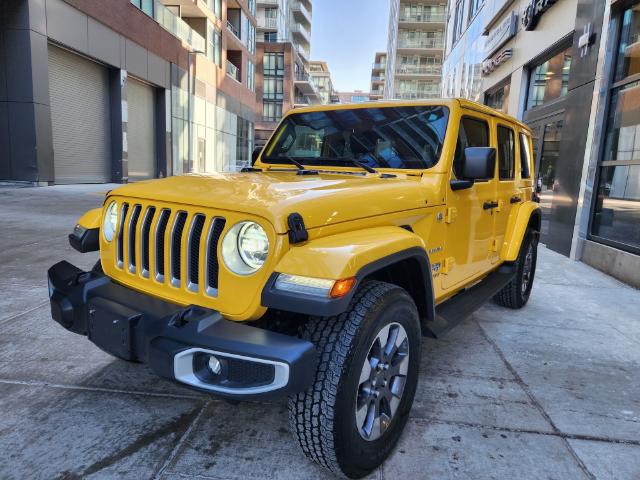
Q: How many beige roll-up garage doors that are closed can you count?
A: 2